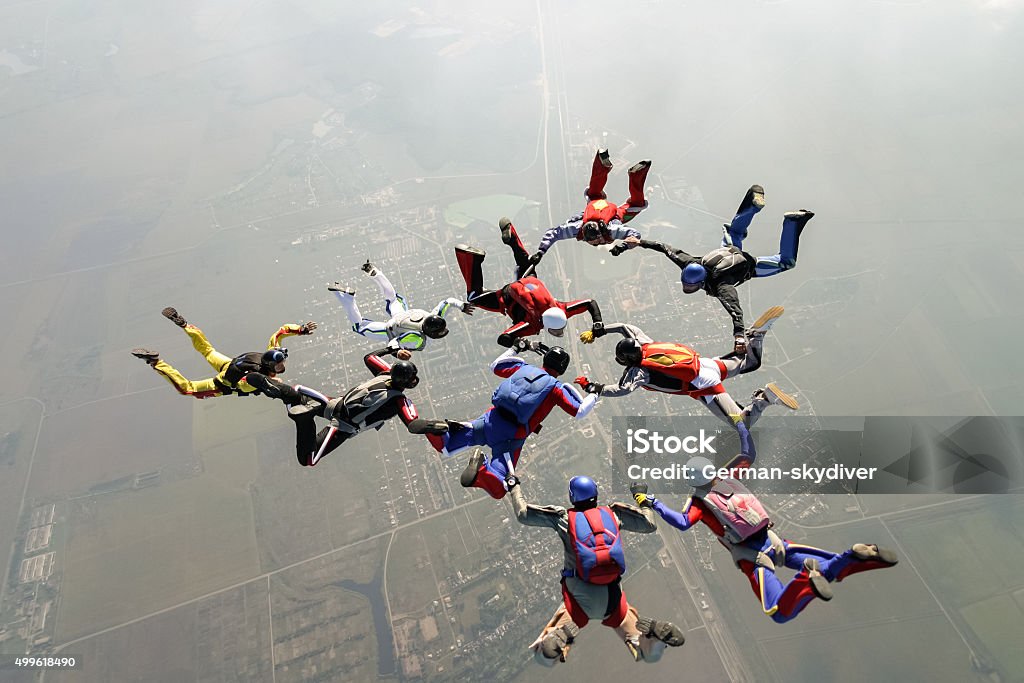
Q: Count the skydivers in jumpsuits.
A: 10